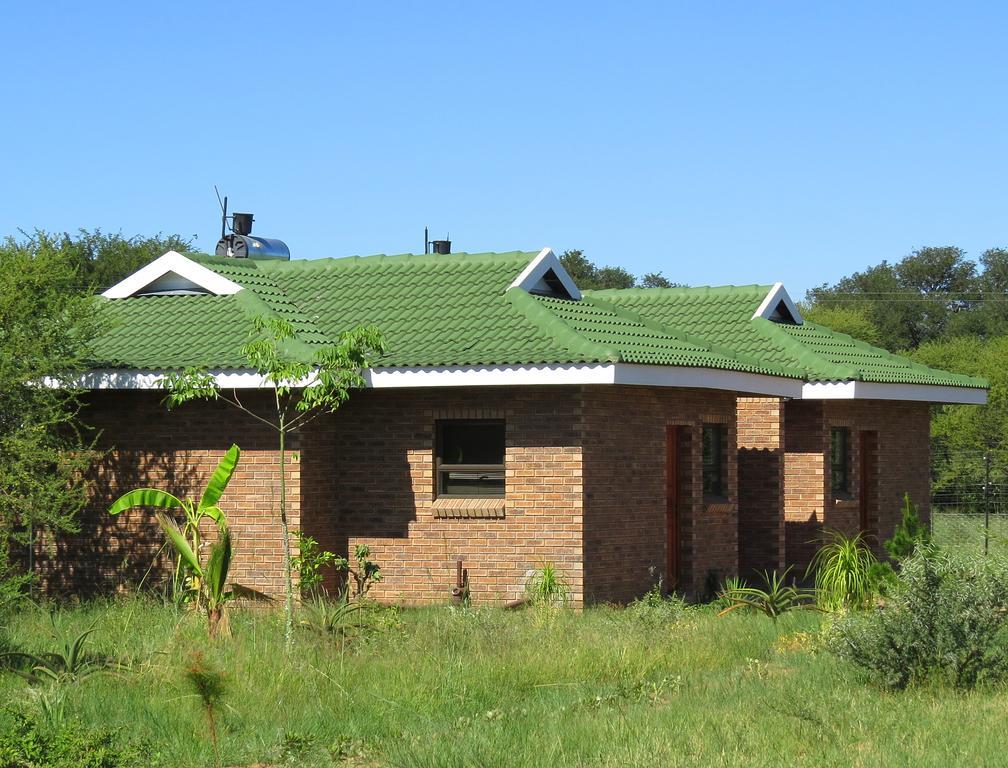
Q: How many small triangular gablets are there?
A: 3